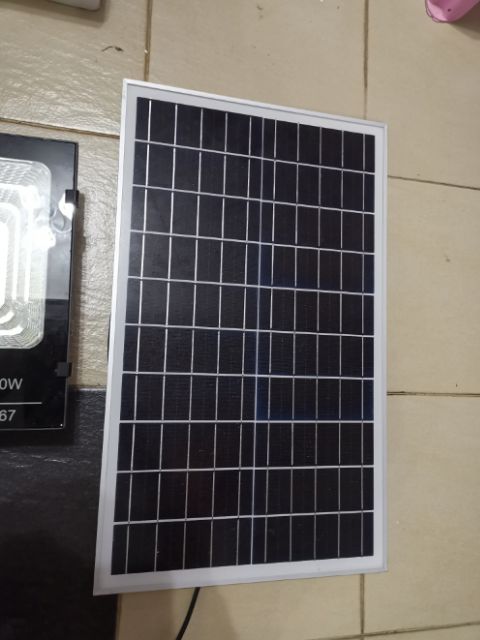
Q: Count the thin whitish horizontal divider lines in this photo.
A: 9